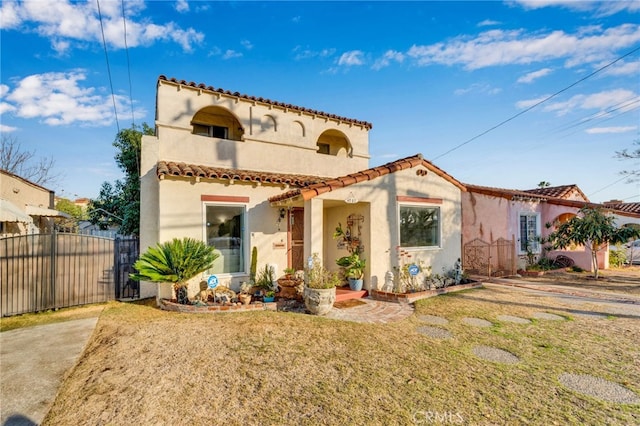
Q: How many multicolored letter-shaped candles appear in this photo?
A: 0